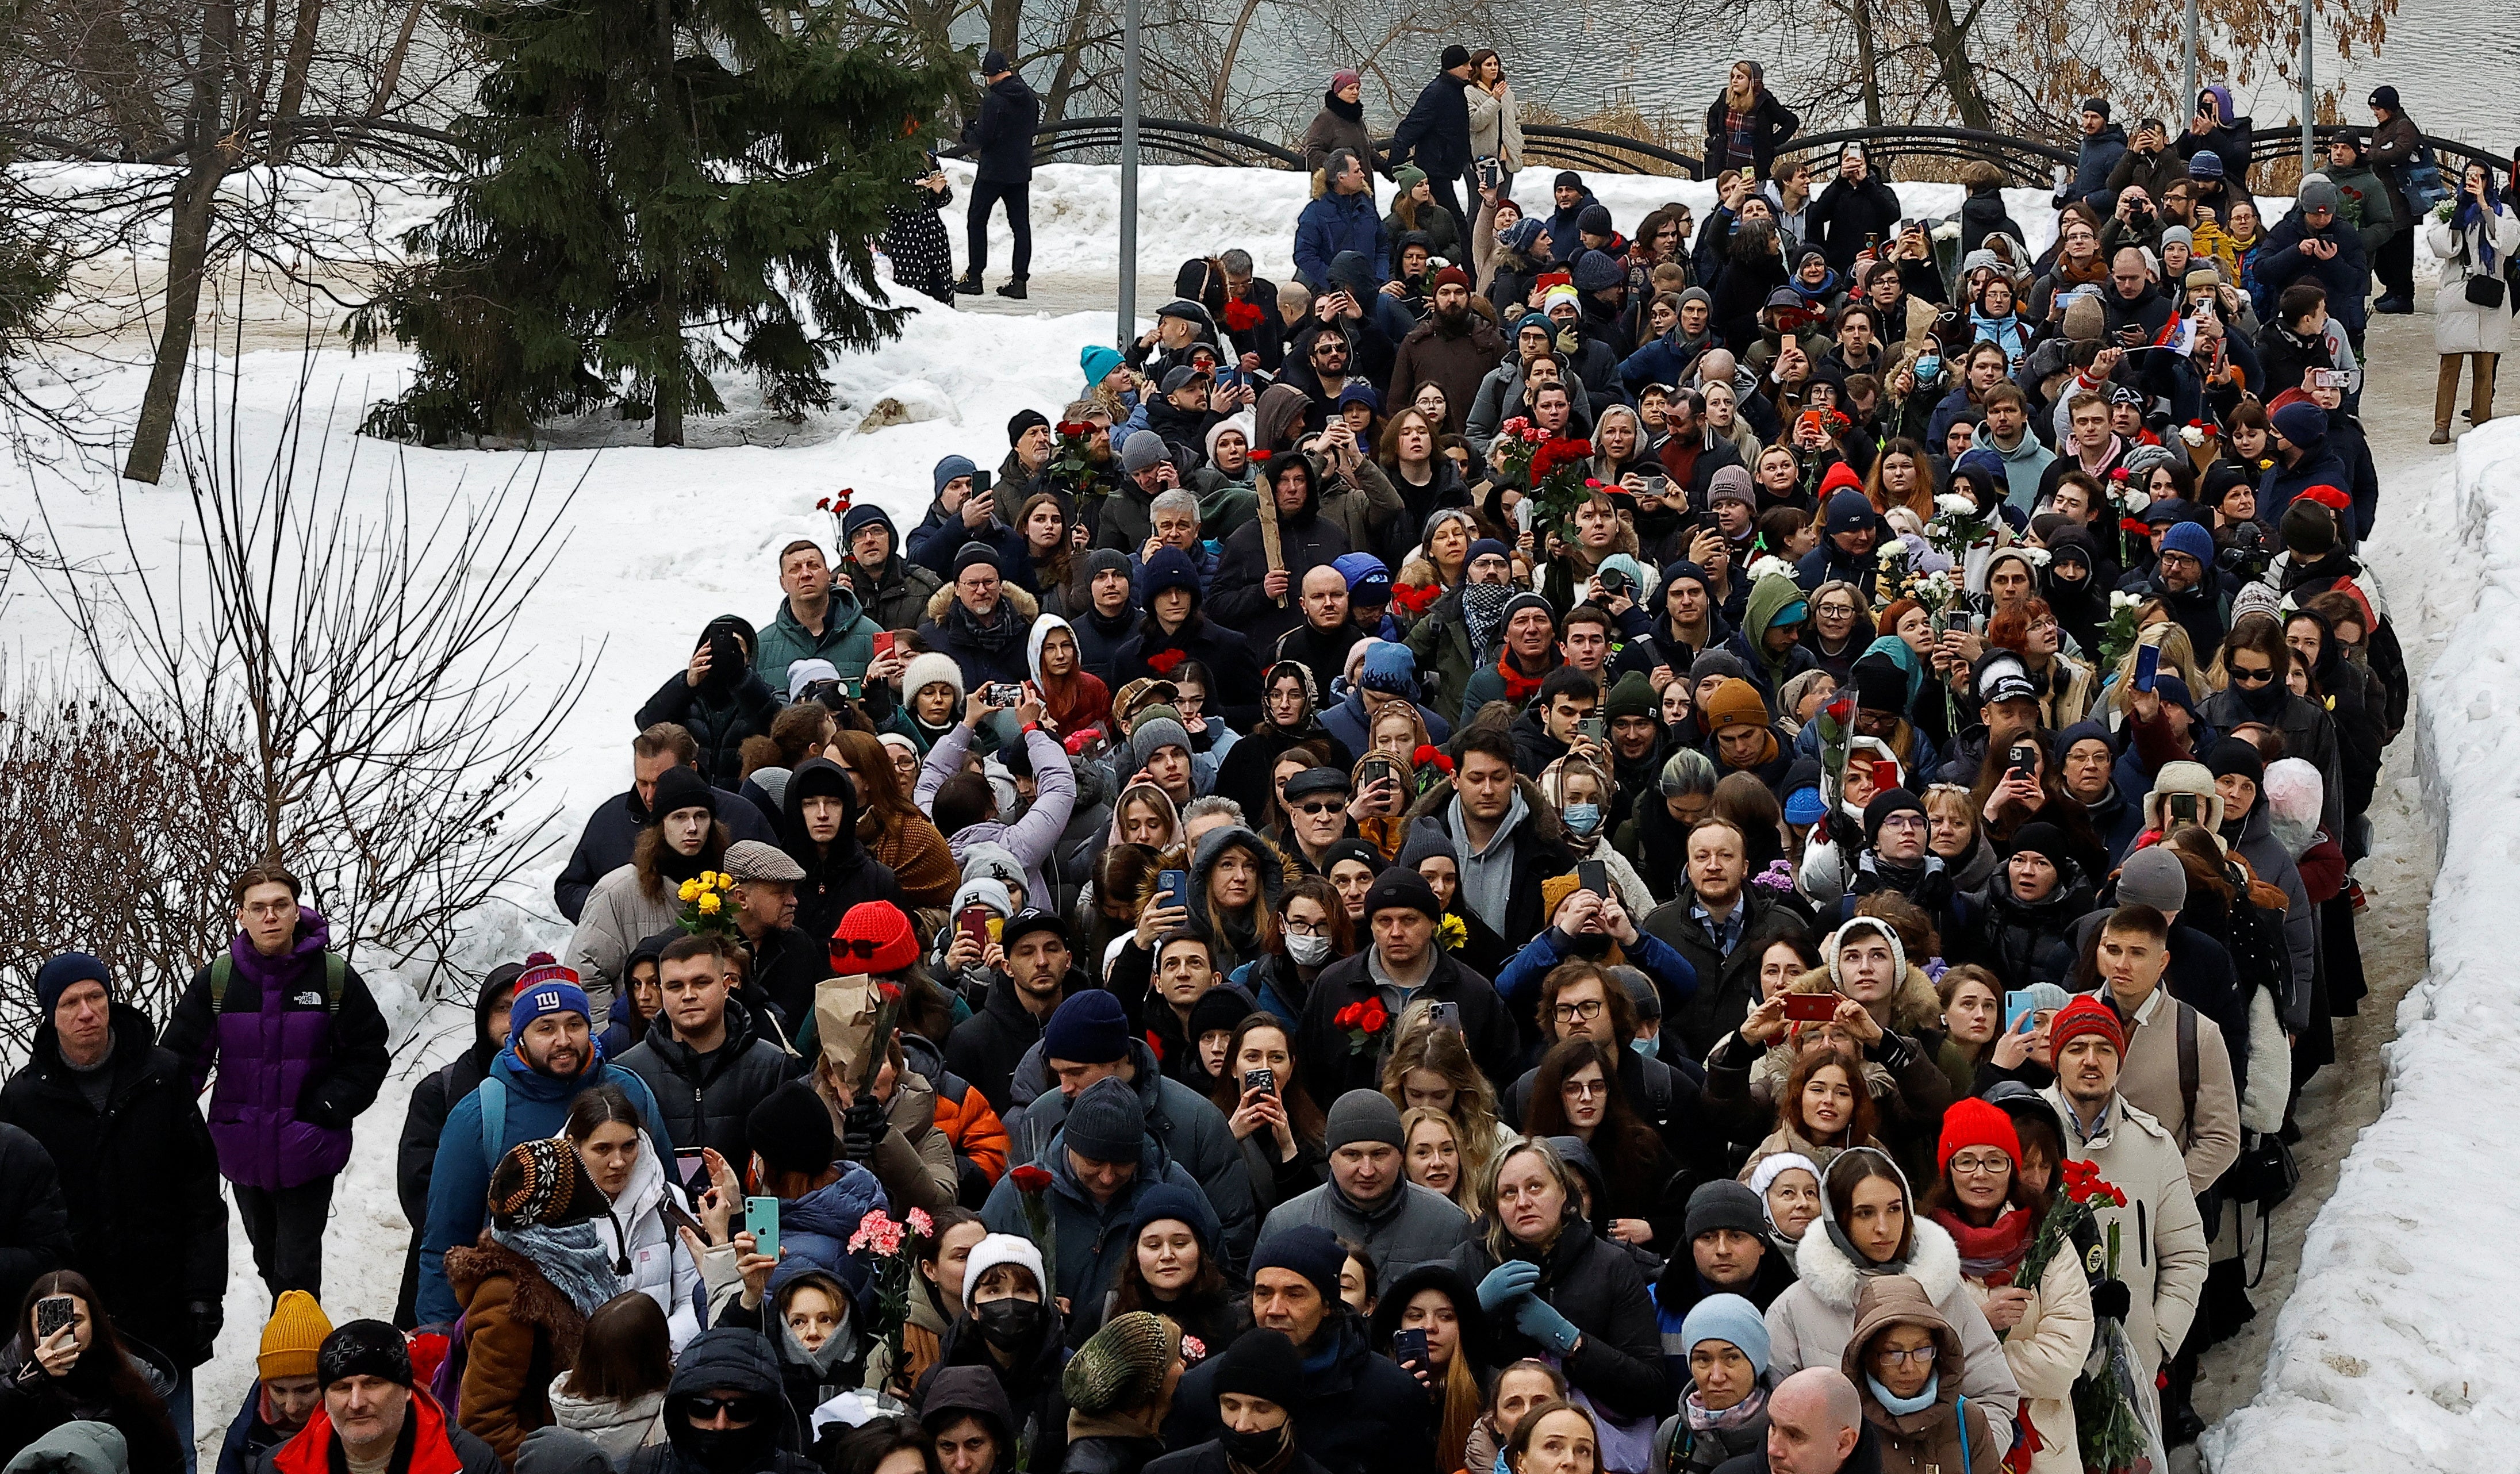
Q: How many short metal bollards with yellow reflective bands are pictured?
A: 0